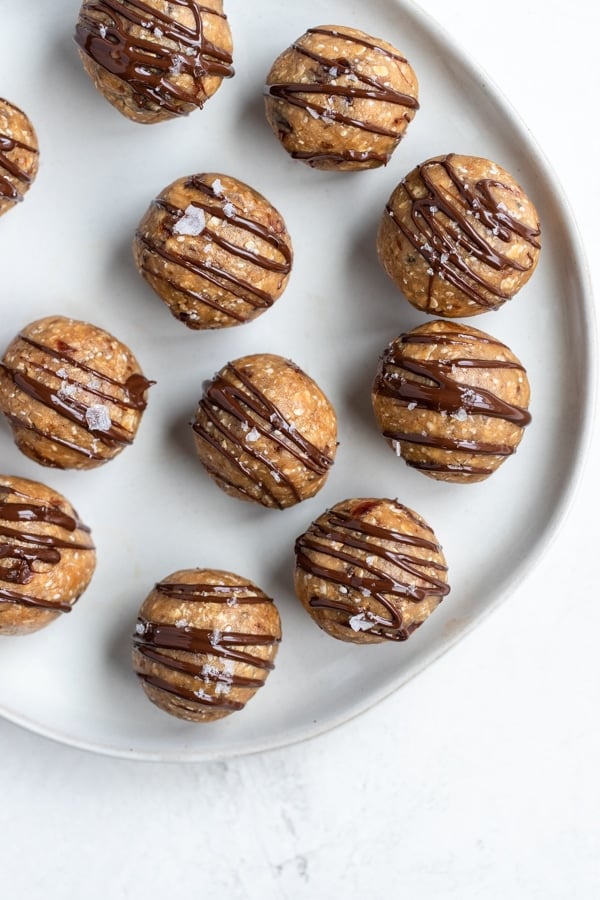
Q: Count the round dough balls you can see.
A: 11